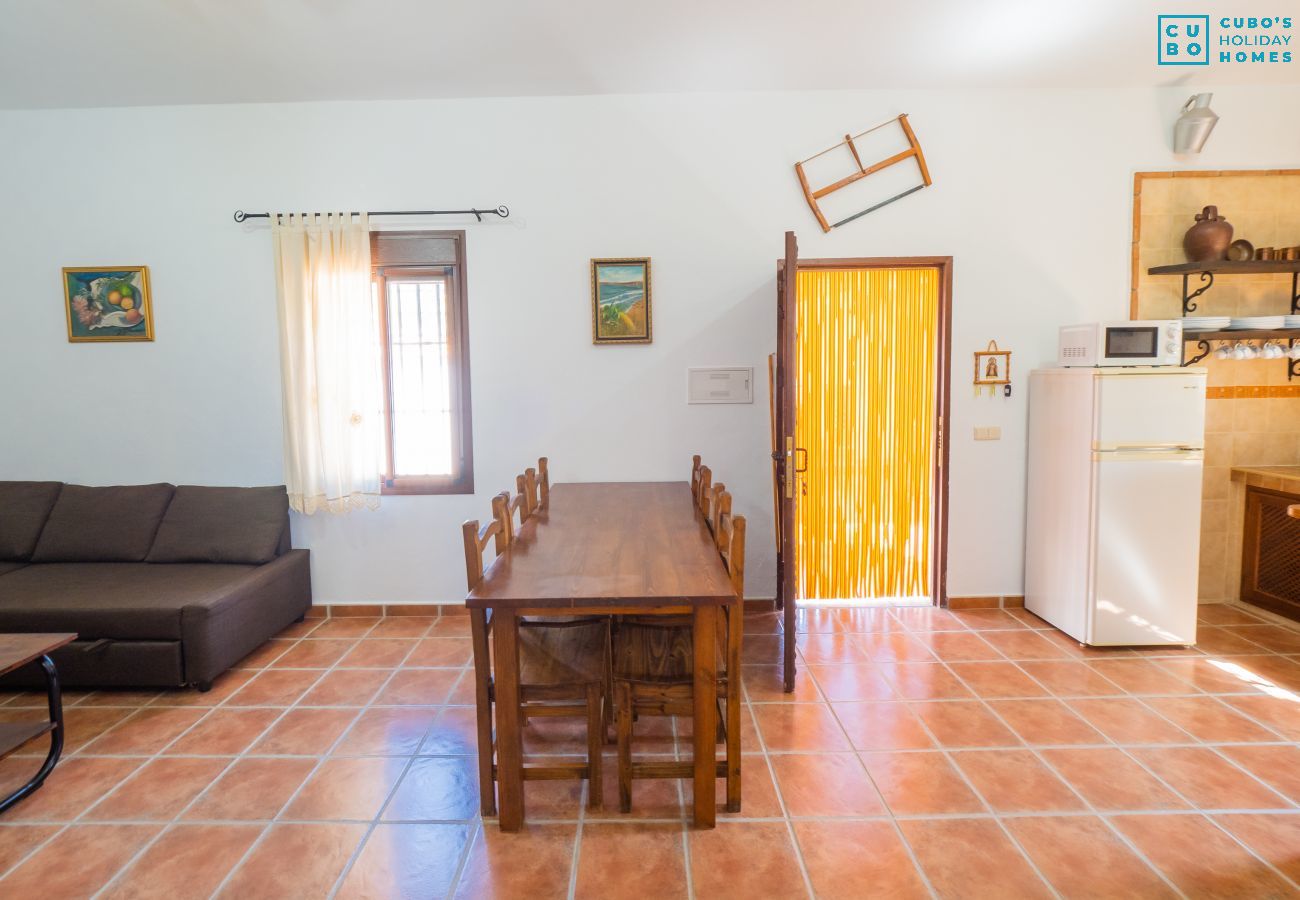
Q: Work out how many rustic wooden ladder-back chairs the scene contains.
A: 6